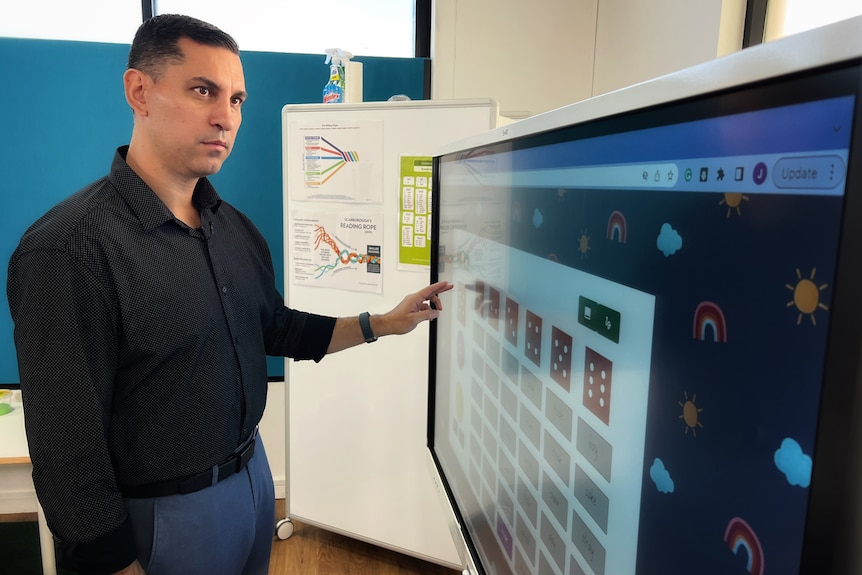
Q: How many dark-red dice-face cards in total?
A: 6